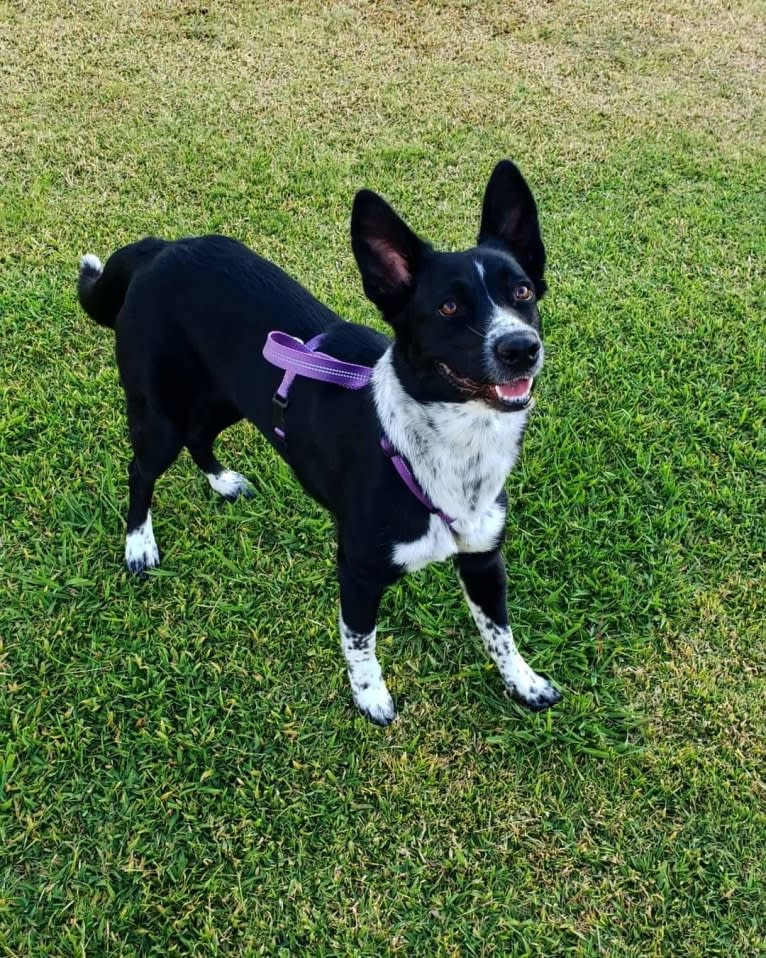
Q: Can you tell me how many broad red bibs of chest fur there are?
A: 0